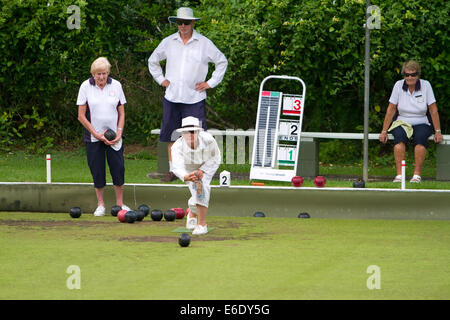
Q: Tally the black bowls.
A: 12